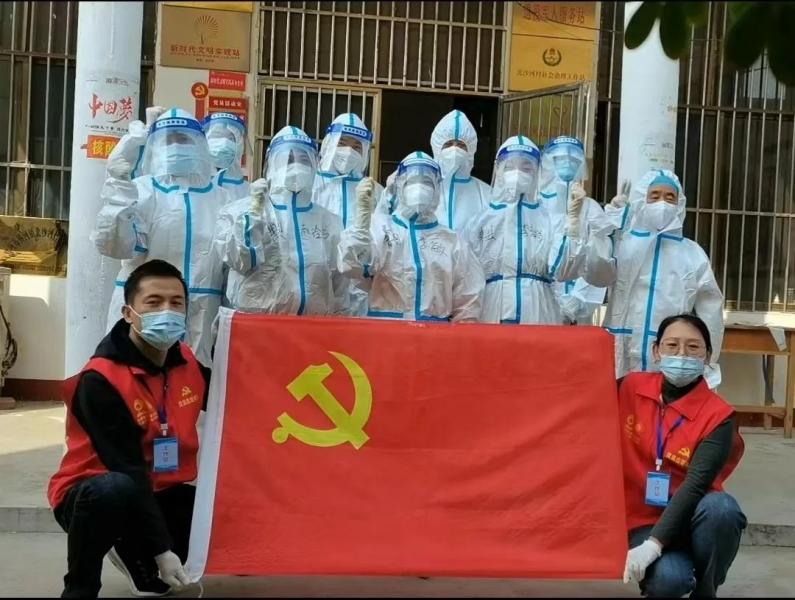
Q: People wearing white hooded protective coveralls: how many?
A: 9